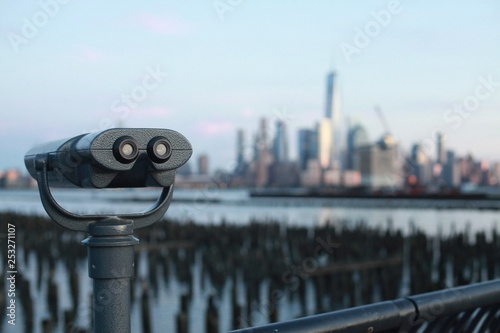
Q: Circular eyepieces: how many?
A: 2